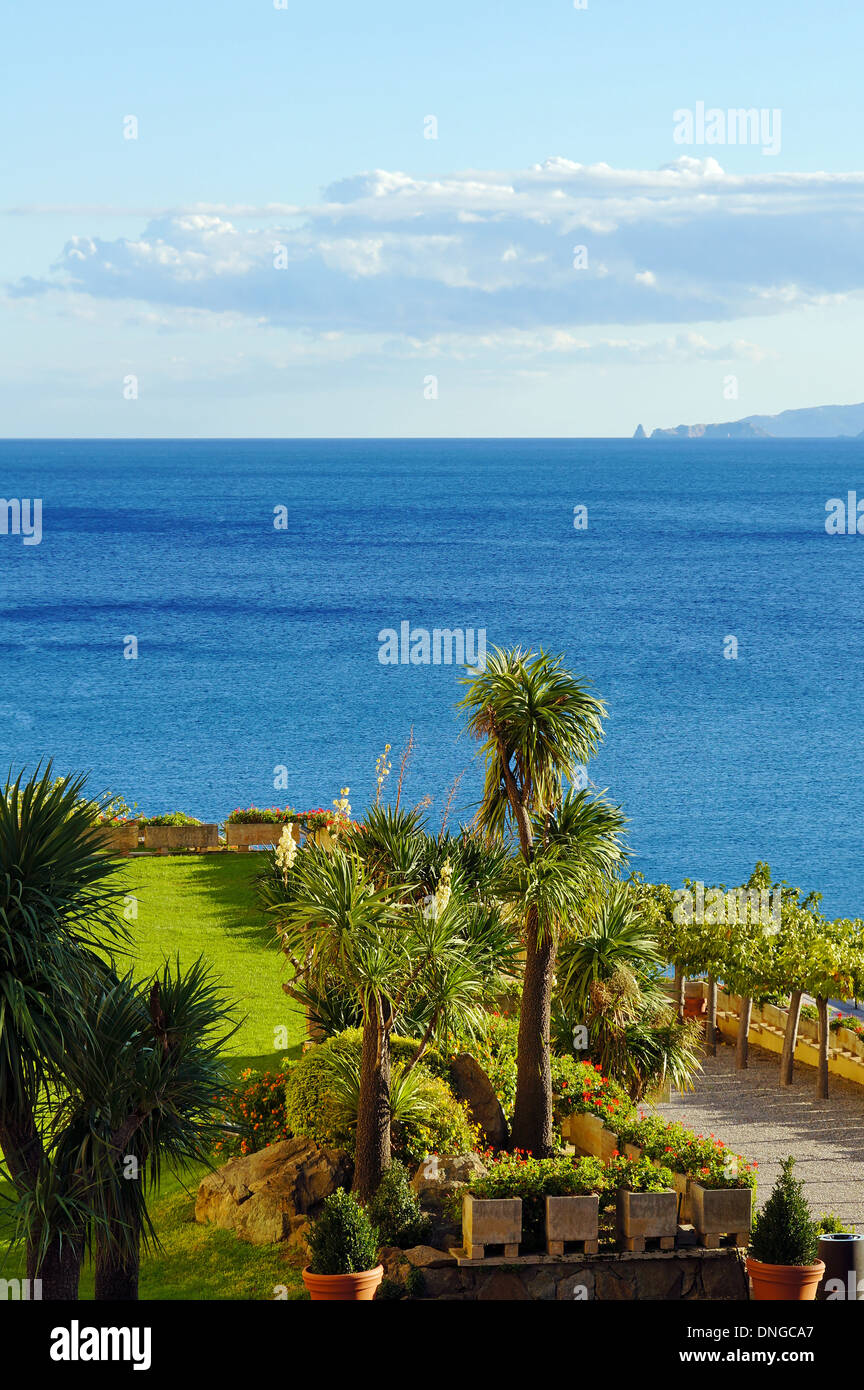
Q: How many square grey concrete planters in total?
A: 4